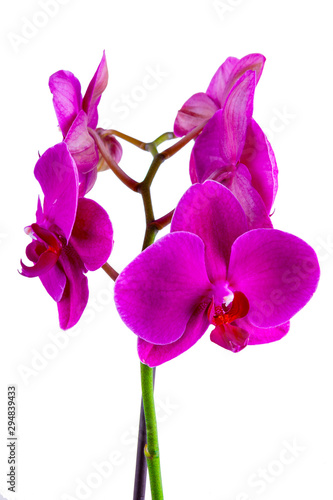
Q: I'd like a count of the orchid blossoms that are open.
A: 5